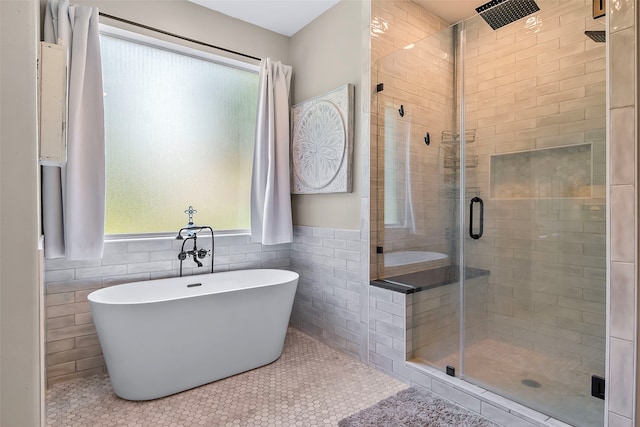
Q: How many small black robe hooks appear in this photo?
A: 2